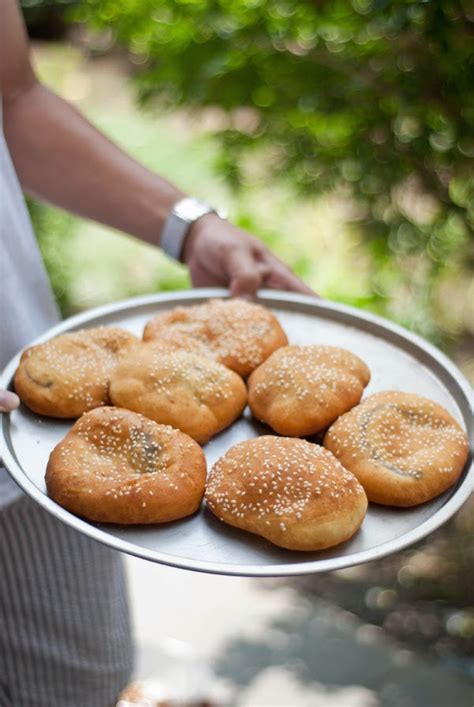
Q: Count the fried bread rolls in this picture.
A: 7